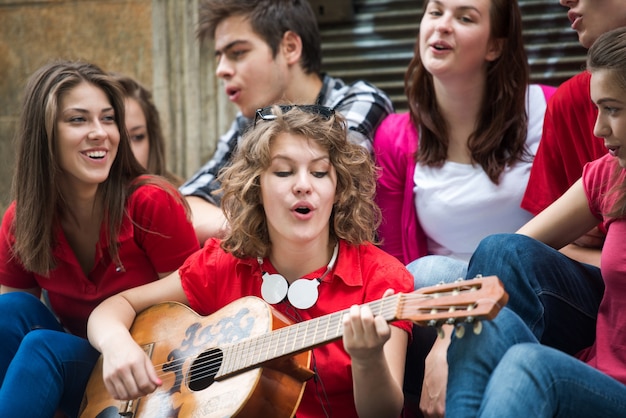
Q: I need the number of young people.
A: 7